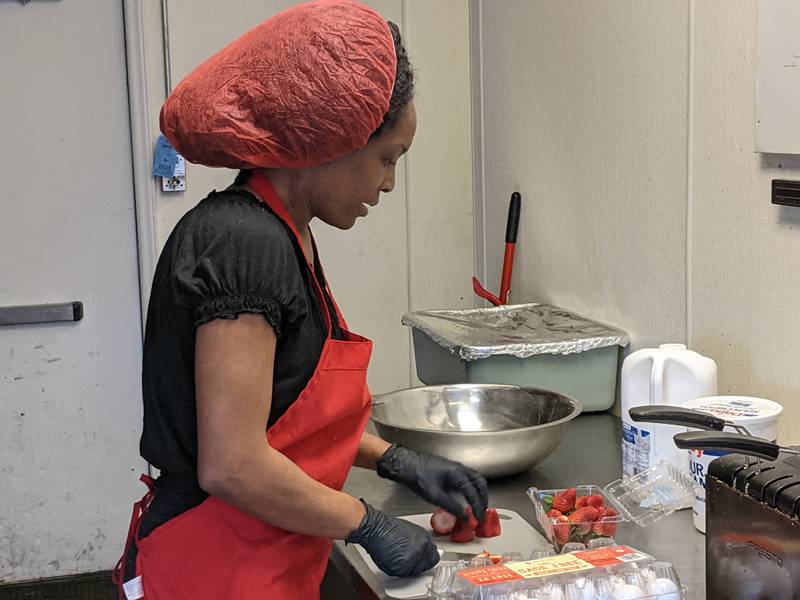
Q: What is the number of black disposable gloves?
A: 2